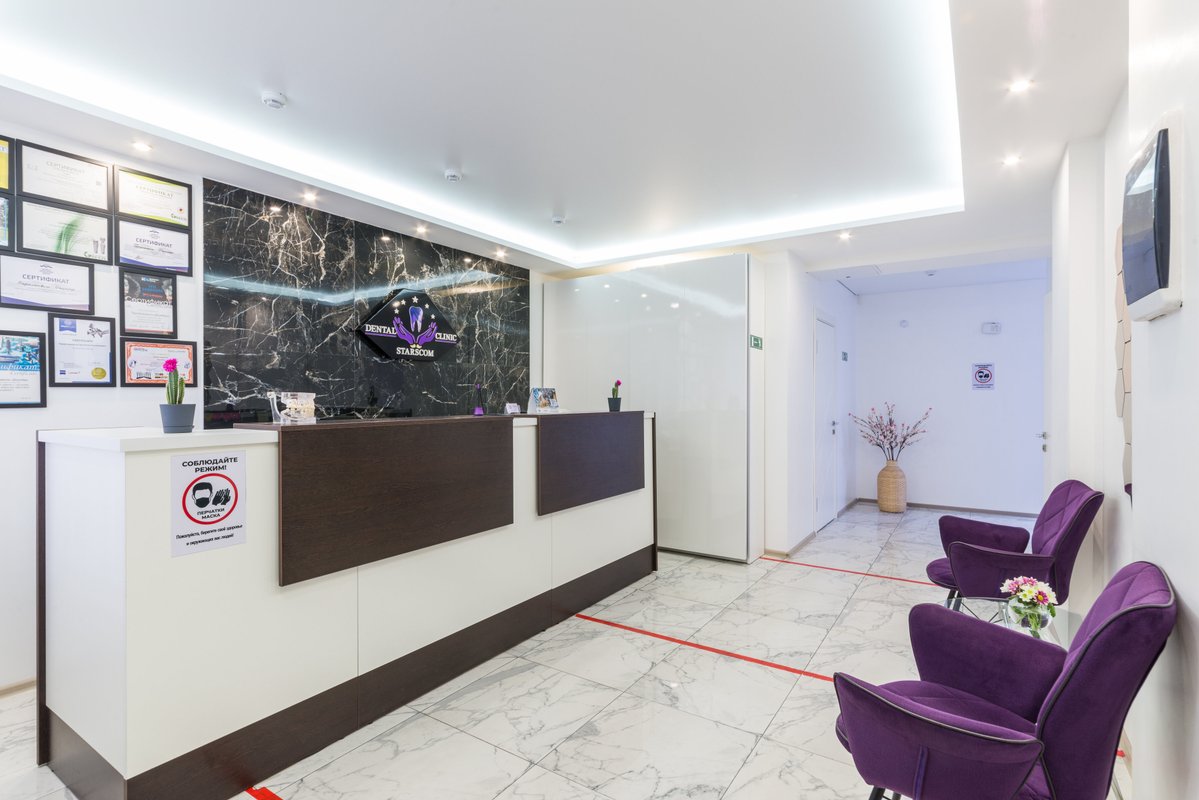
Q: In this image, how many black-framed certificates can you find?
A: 11